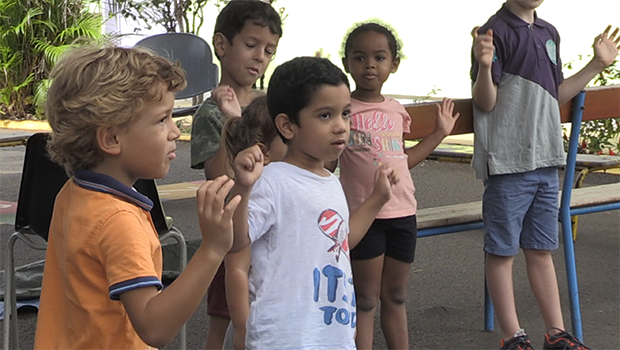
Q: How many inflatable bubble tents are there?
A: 0